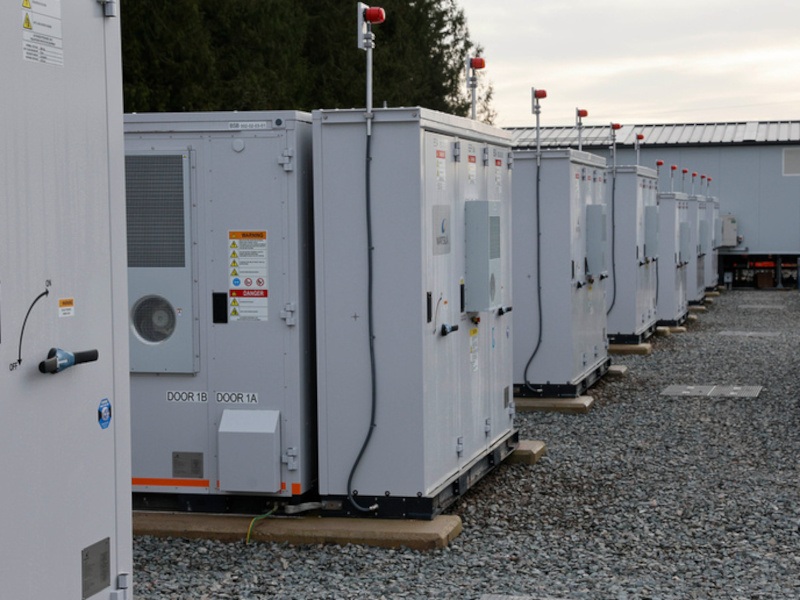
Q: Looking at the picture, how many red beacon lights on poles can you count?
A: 12